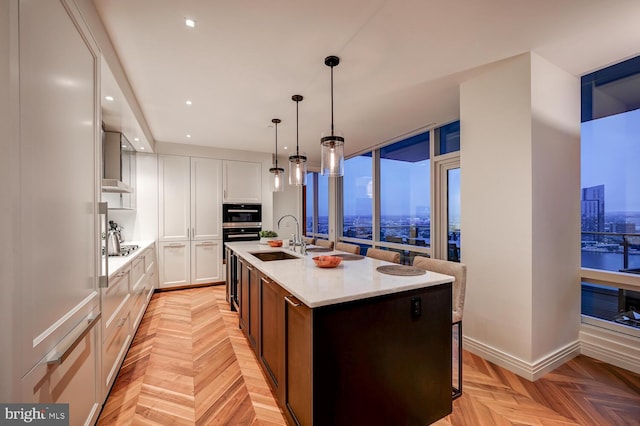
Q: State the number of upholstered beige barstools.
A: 5